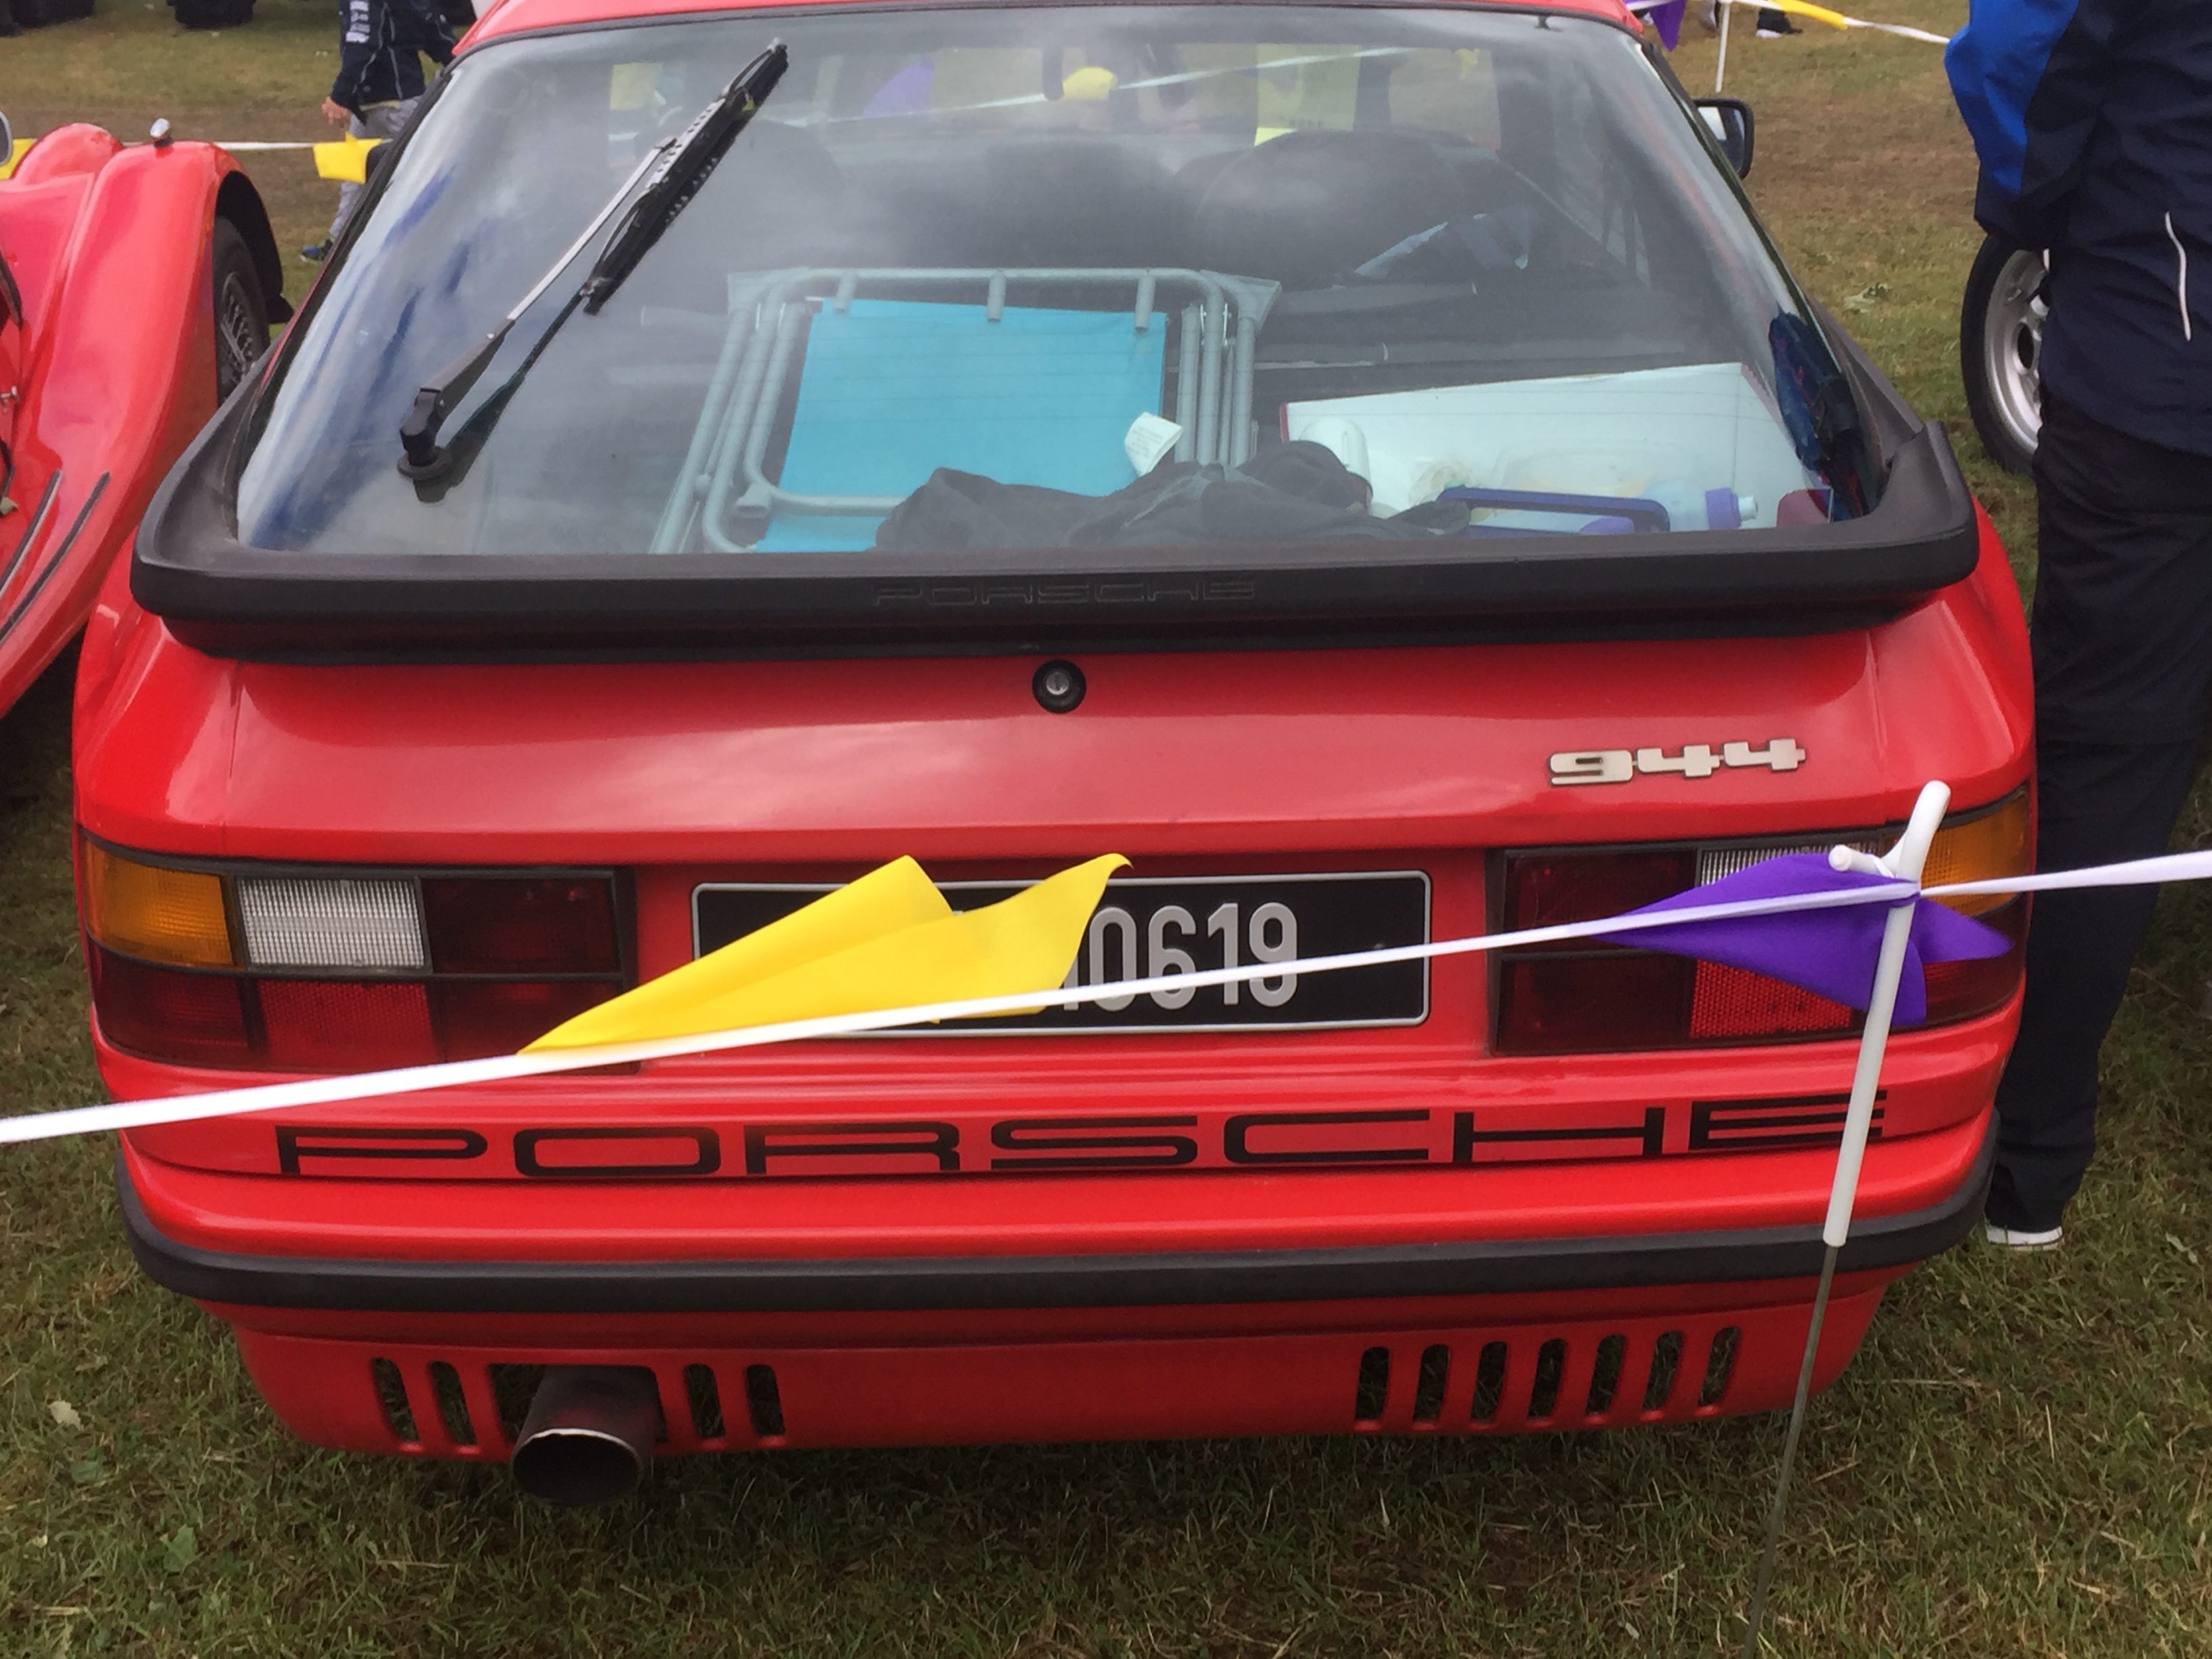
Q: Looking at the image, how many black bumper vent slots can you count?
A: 11